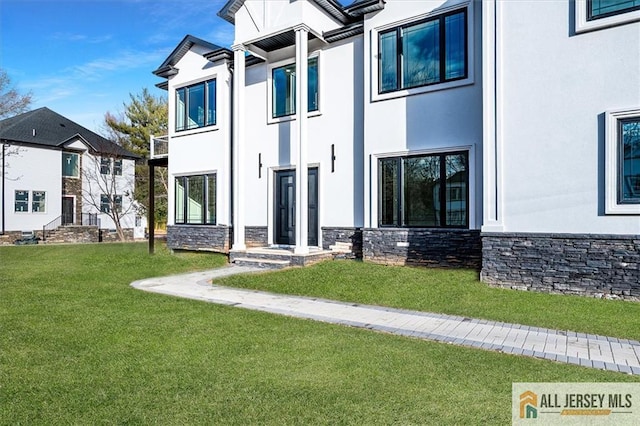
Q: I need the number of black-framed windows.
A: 7